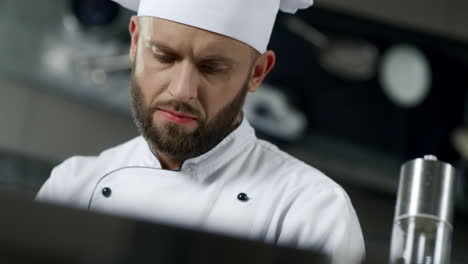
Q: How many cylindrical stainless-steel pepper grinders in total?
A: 1